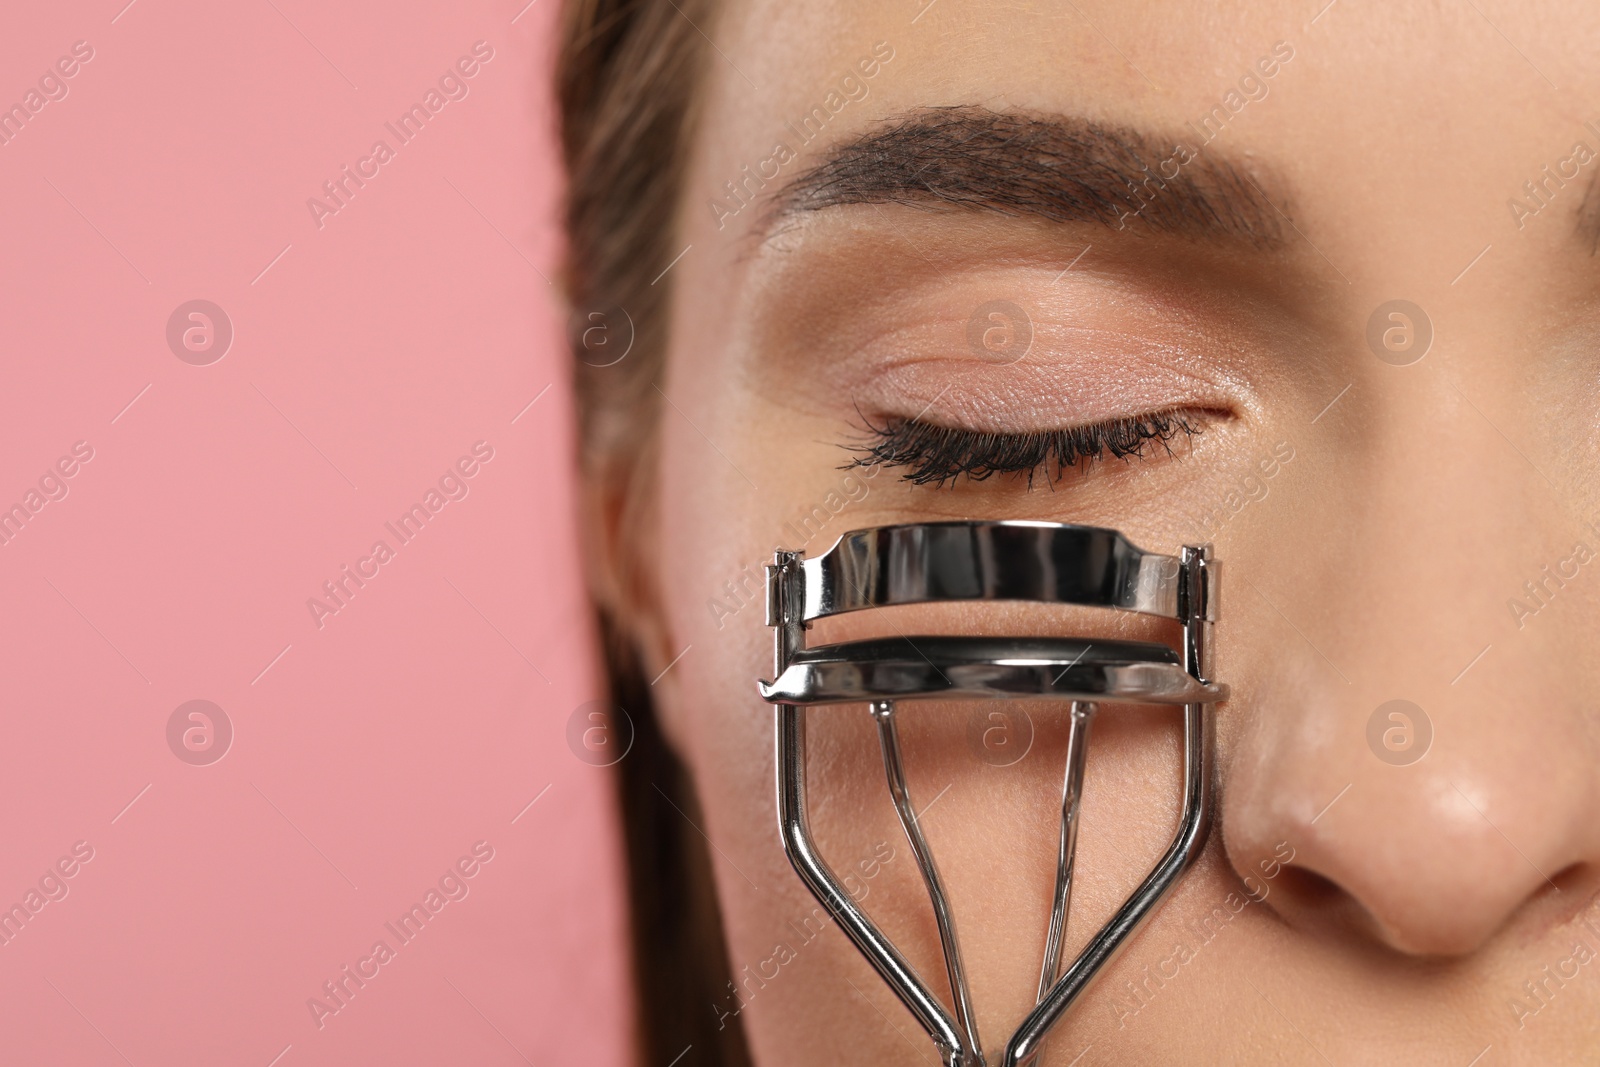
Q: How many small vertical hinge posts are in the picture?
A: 2